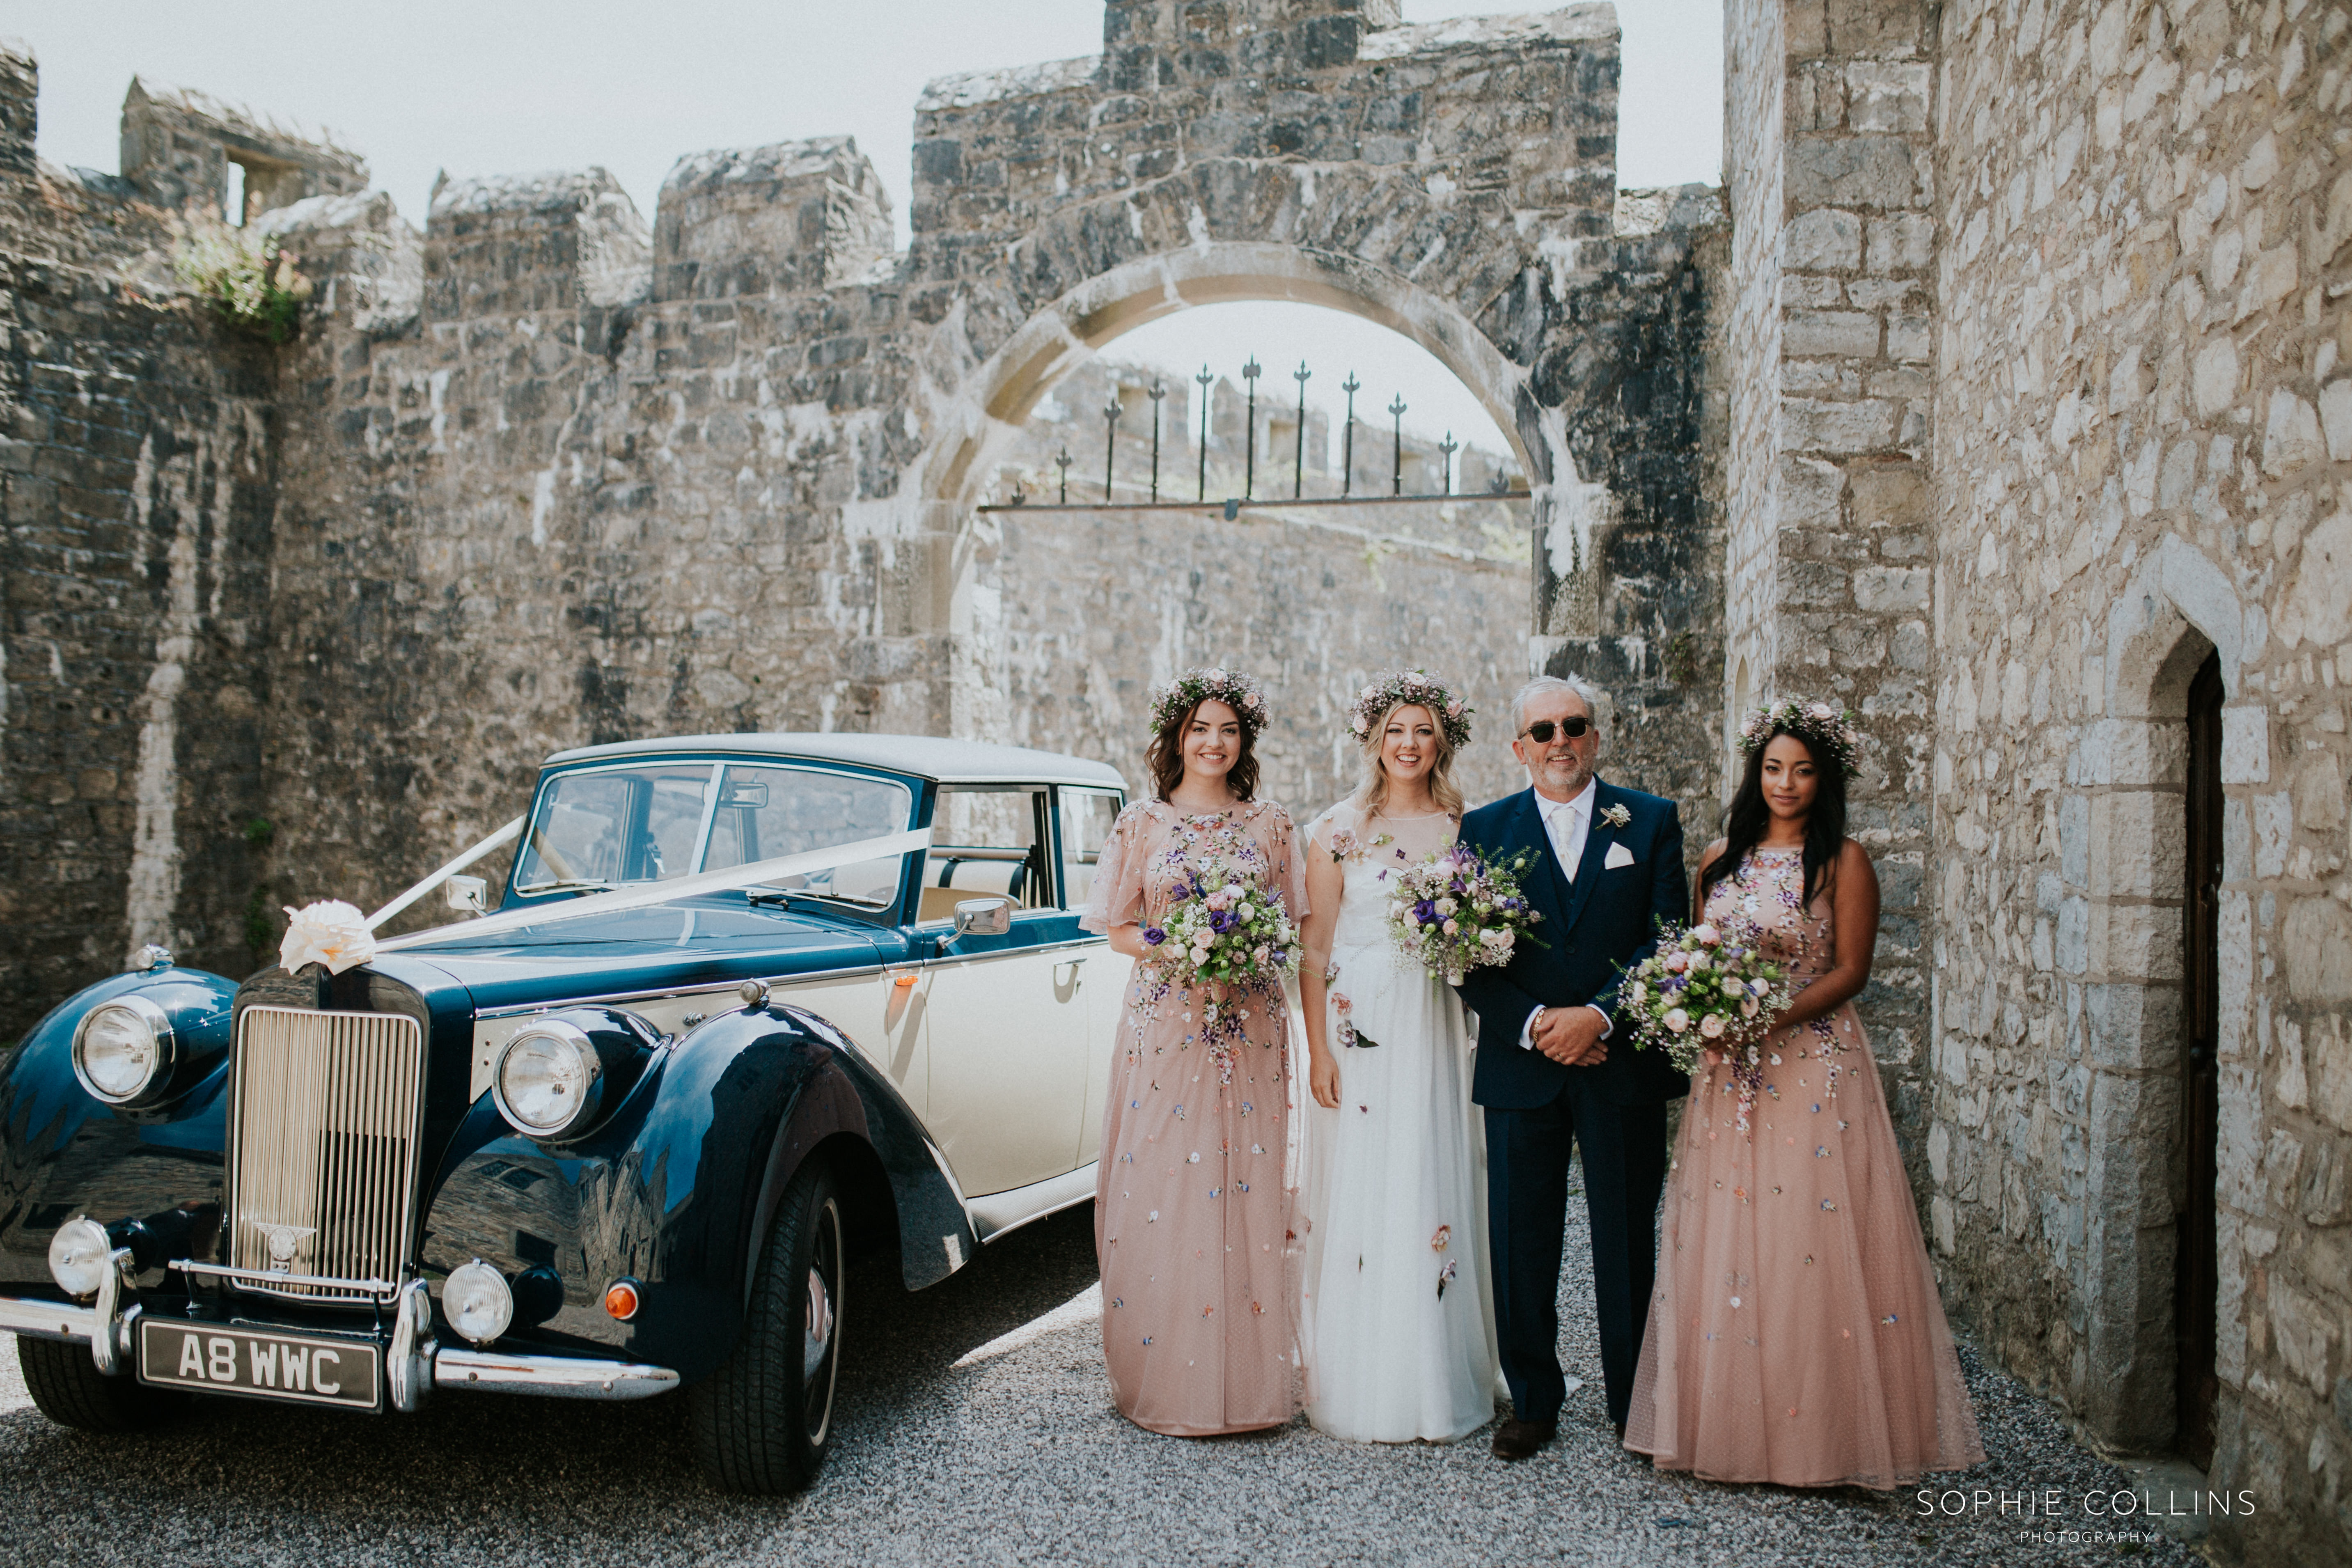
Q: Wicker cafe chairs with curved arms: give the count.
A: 0